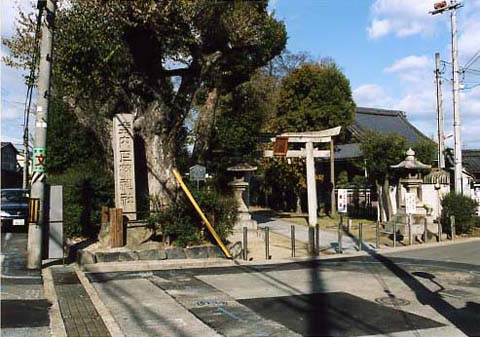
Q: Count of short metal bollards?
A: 12